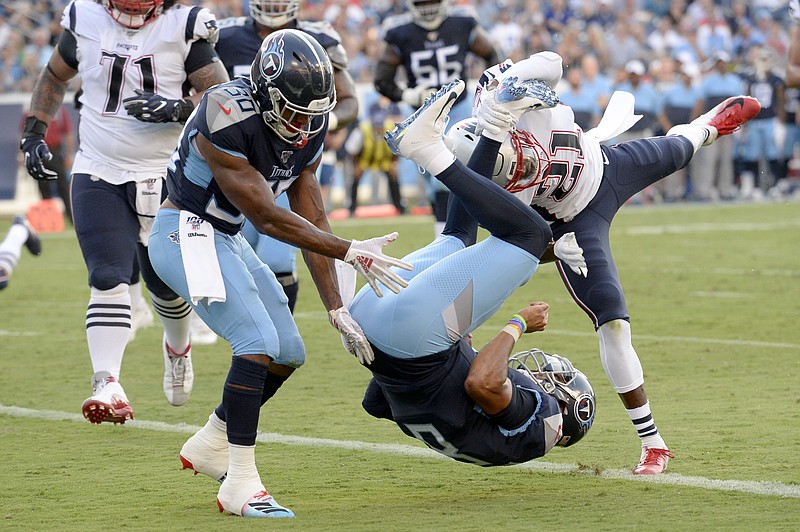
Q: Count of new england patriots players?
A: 2